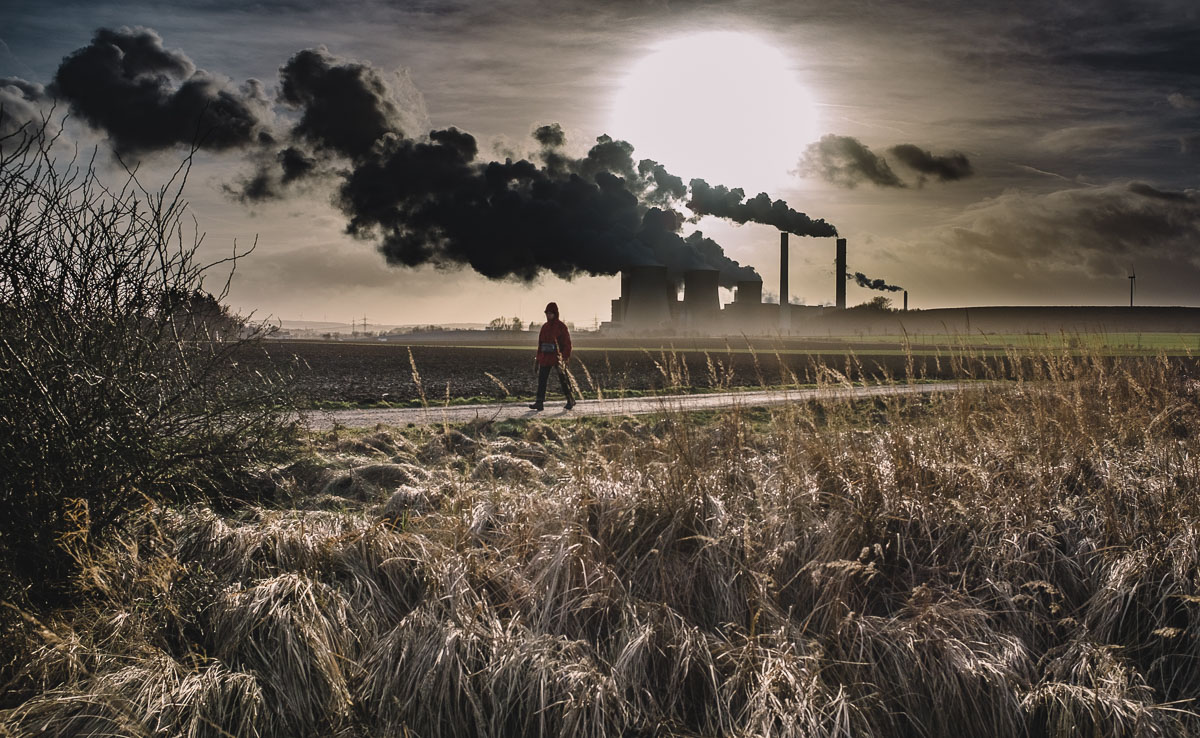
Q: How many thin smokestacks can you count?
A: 3